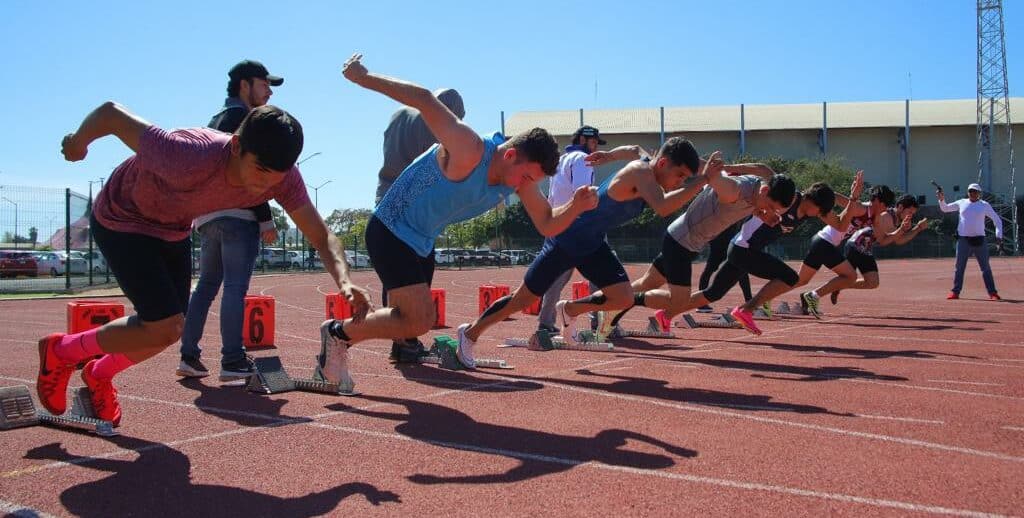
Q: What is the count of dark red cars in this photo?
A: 1